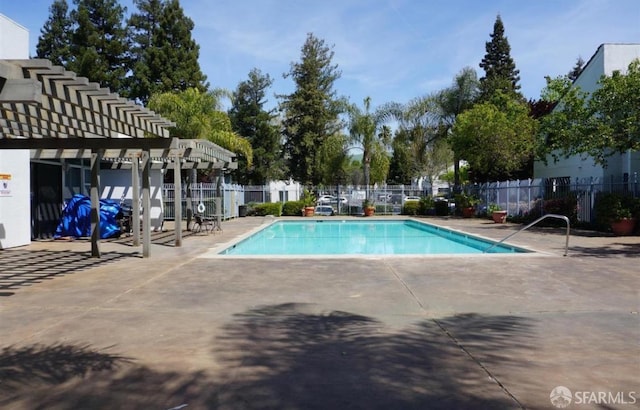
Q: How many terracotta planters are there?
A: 5